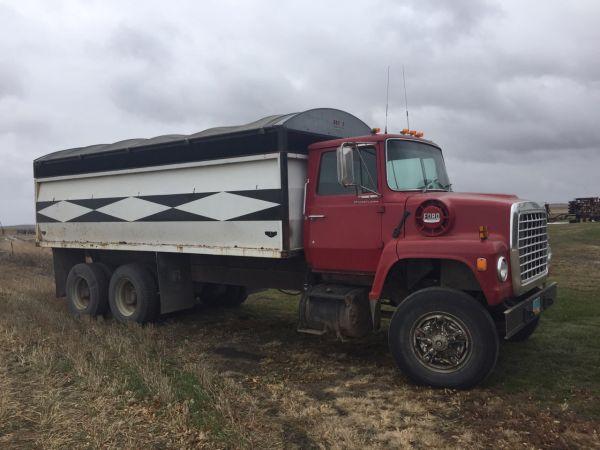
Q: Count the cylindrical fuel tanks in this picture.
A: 1